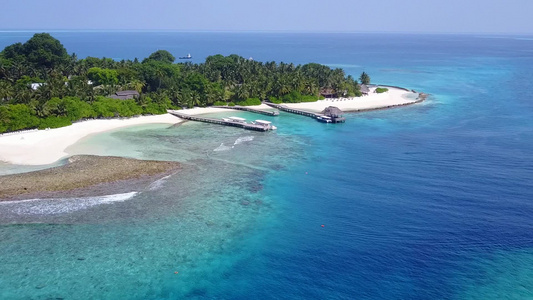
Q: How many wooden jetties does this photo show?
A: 3